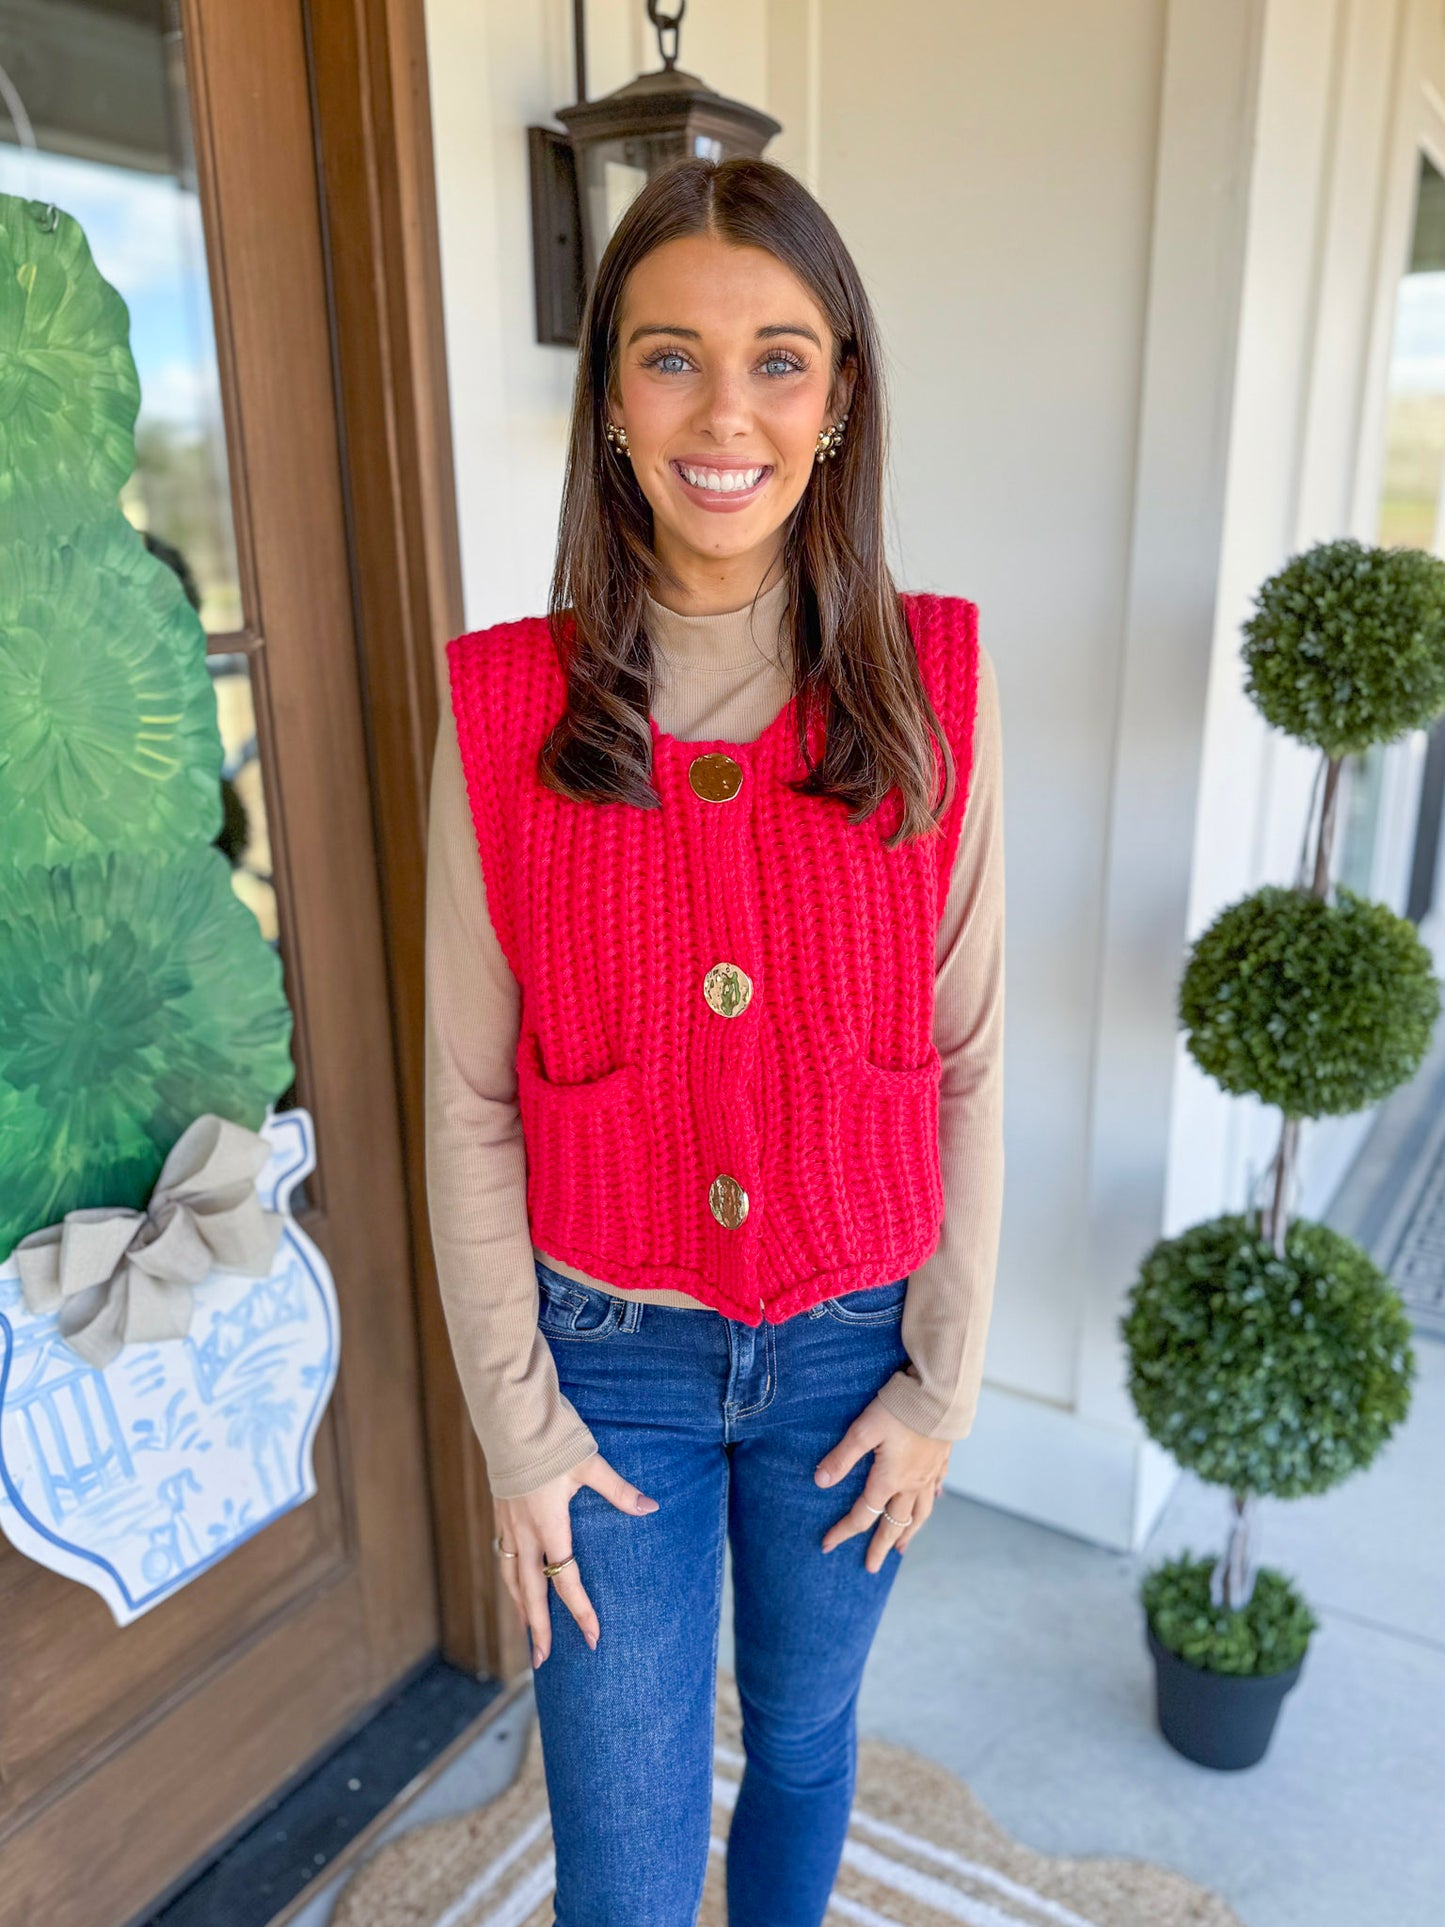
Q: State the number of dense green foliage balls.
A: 3